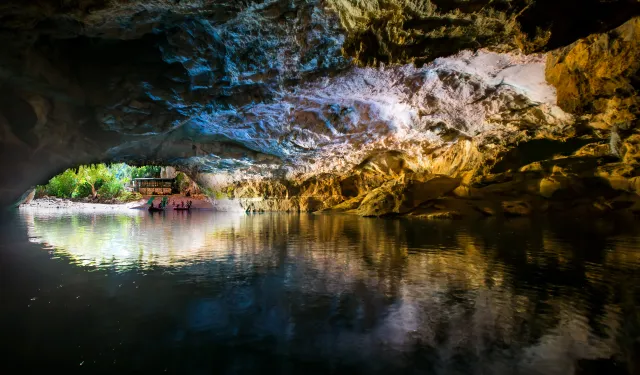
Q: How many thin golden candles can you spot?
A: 0